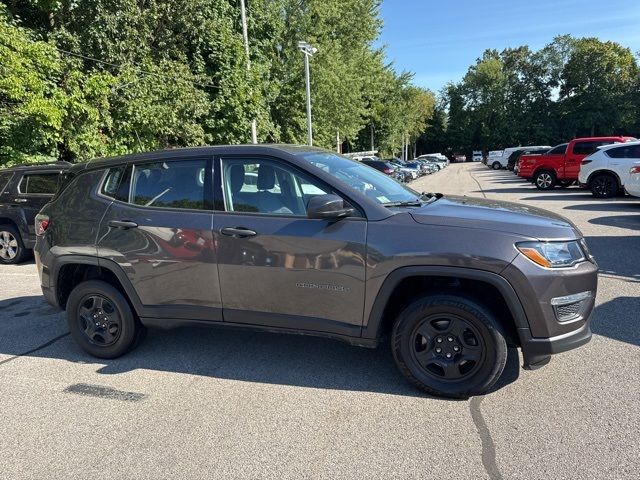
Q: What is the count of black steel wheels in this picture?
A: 2